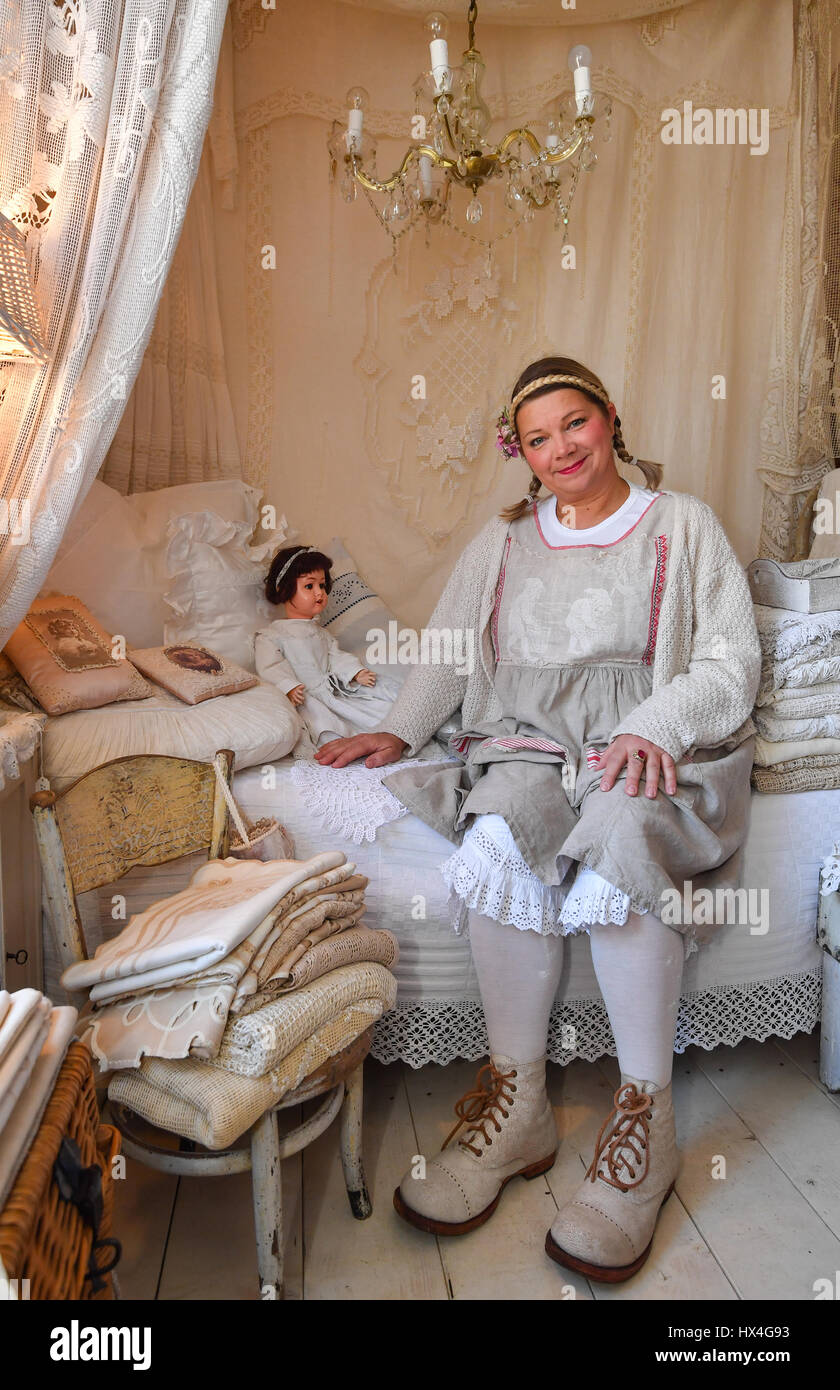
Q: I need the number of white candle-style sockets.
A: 5